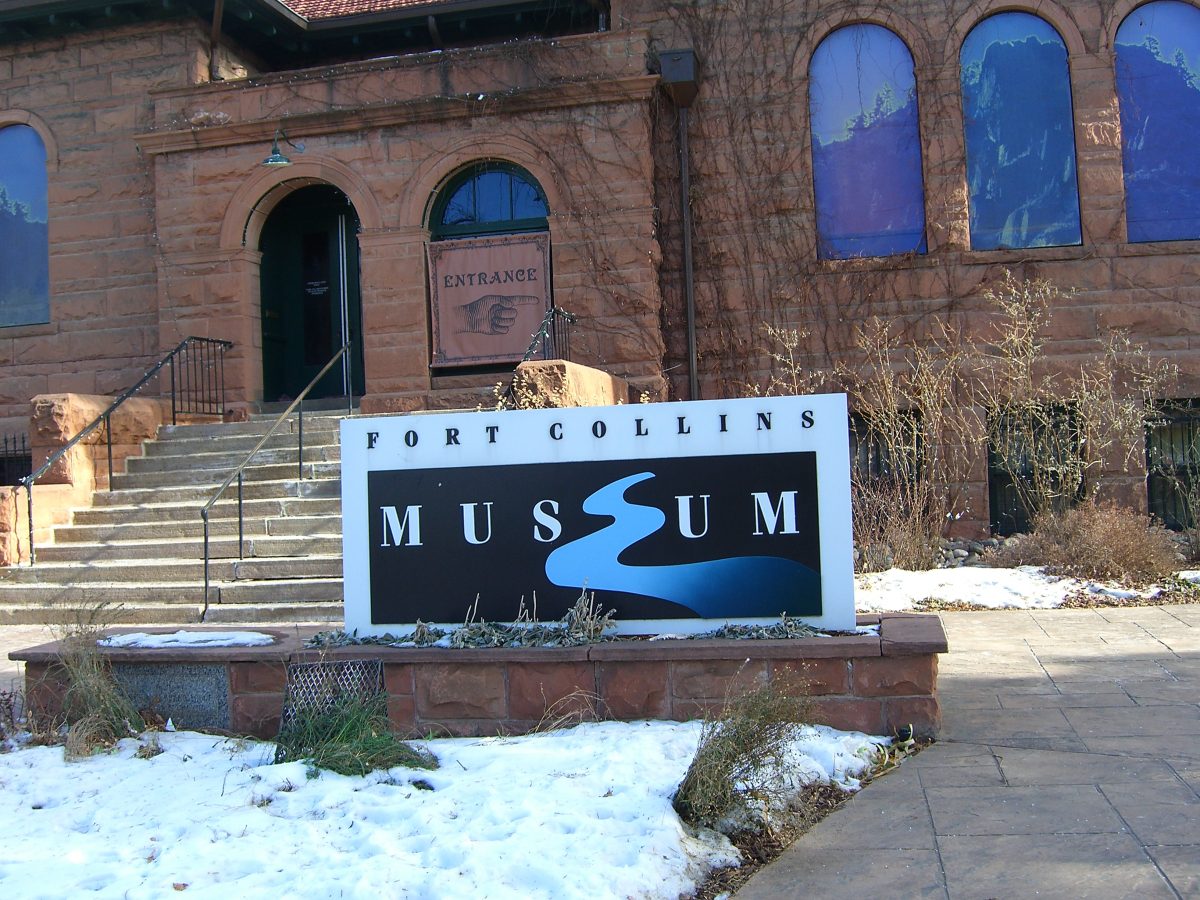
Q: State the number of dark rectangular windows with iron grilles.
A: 3